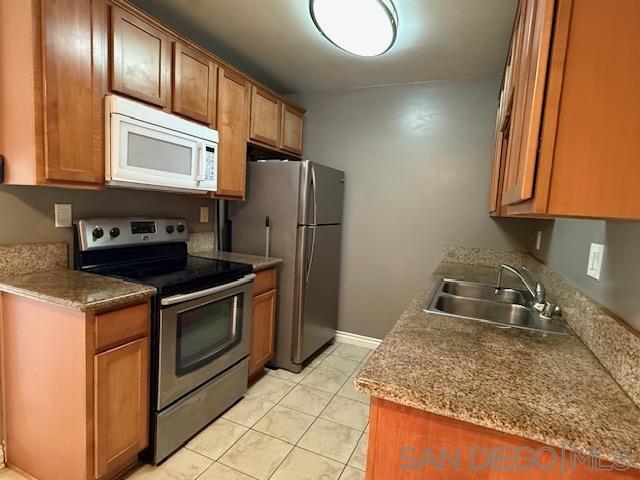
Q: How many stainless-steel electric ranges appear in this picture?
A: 1